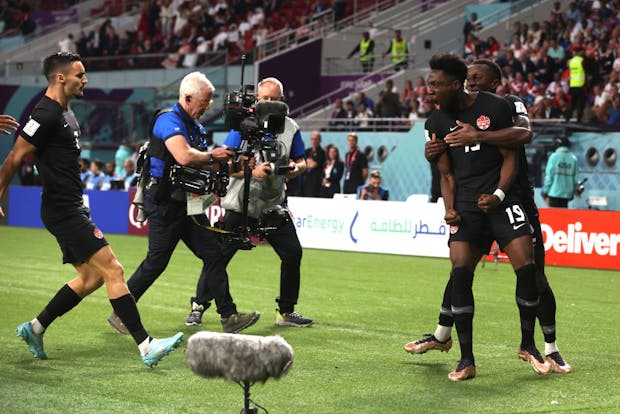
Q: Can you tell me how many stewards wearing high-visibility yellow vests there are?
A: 3